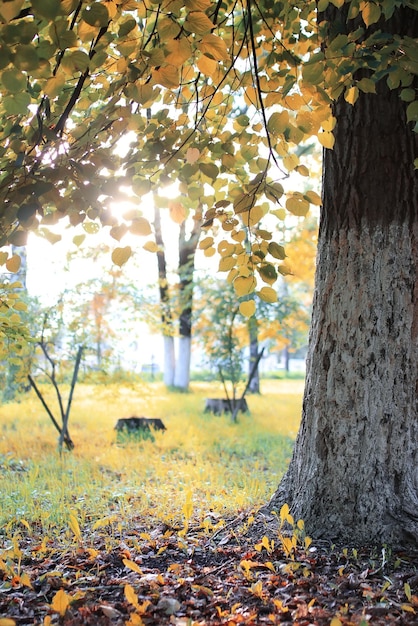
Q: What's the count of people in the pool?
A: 0